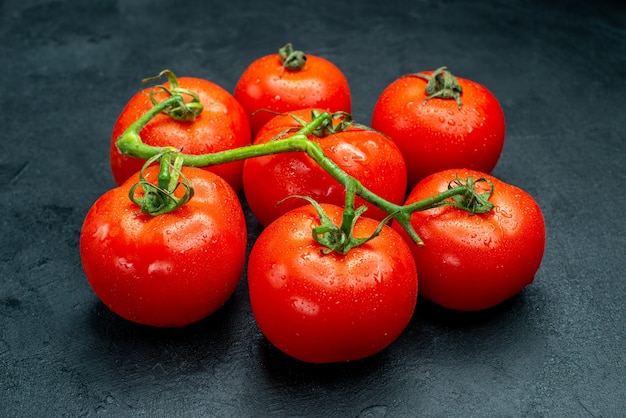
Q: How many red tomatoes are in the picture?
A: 7